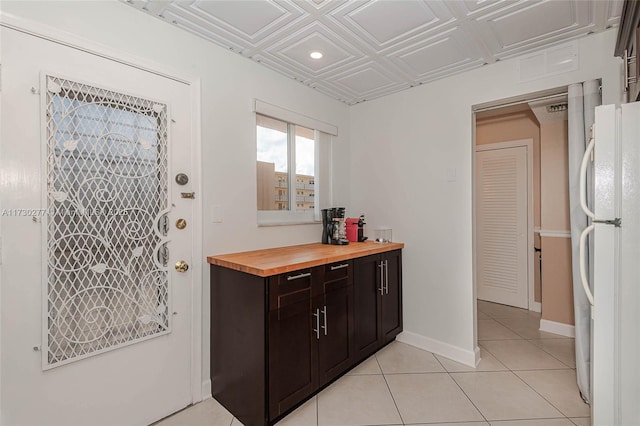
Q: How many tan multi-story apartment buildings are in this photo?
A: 1